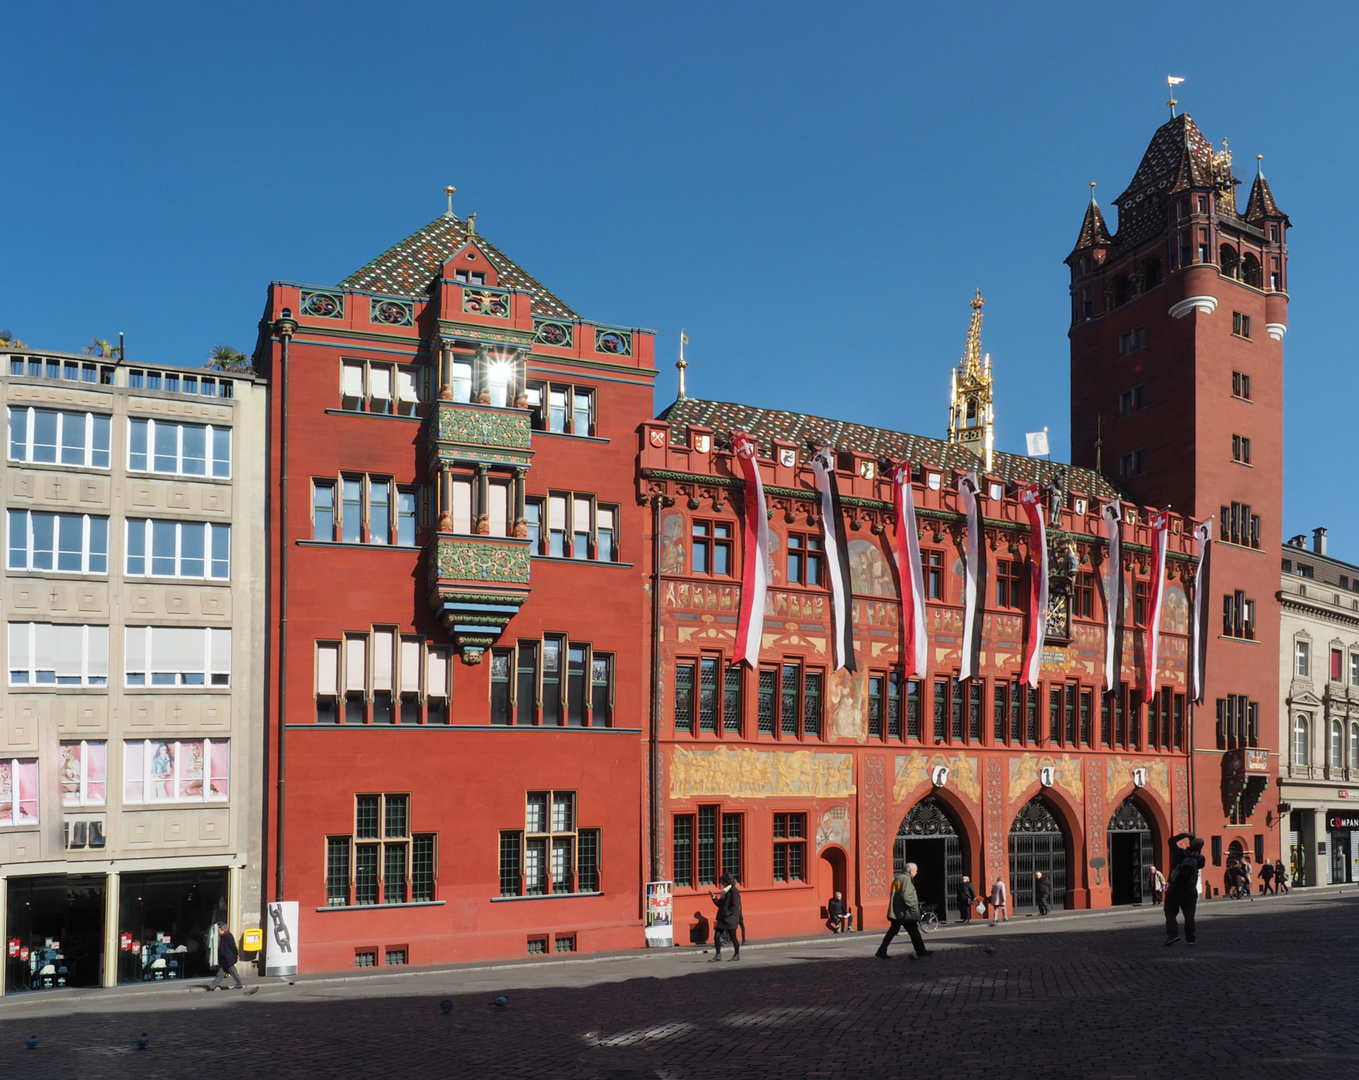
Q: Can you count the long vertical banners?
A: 8